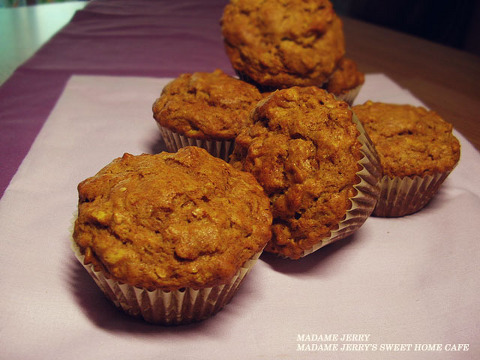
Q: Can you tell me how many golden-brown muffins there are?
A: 6